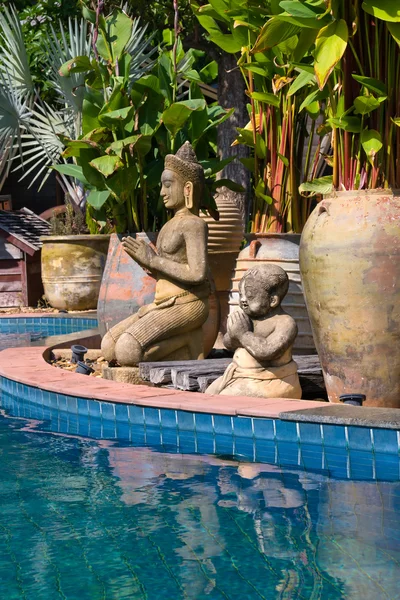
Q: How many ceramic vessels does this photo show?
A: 5